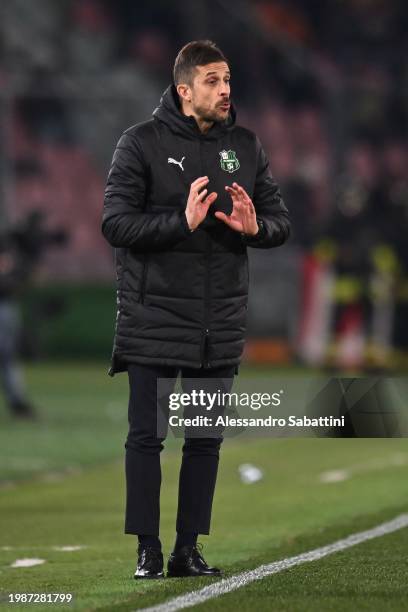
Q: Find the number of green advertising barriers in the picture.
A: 1